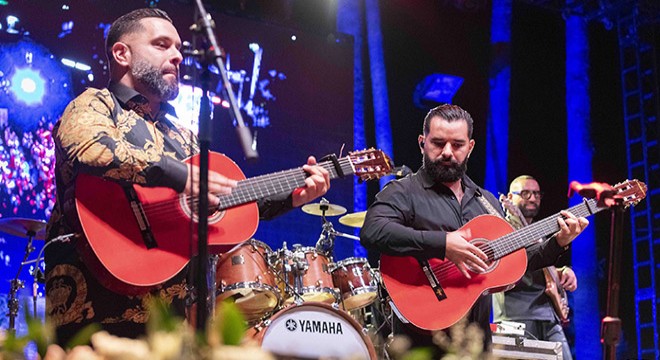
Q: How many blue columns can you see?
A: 4